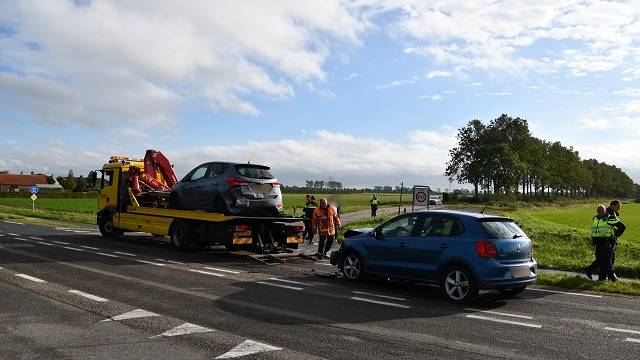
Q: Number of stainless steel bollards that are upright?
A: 0